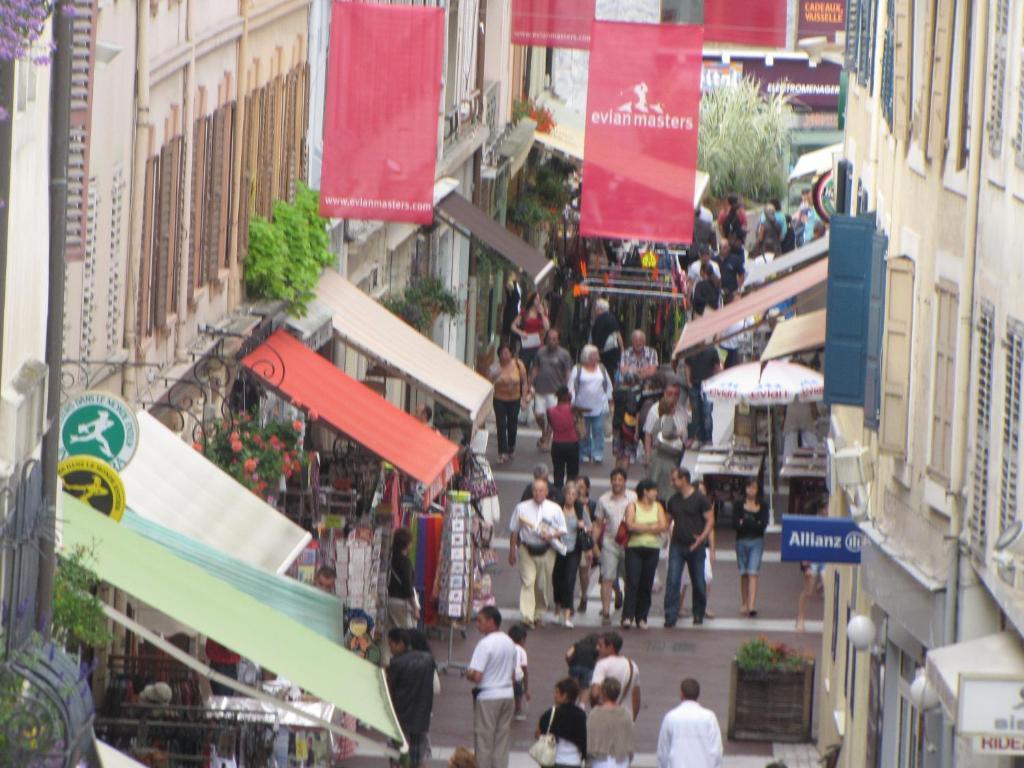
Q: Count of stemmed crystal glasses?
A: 0